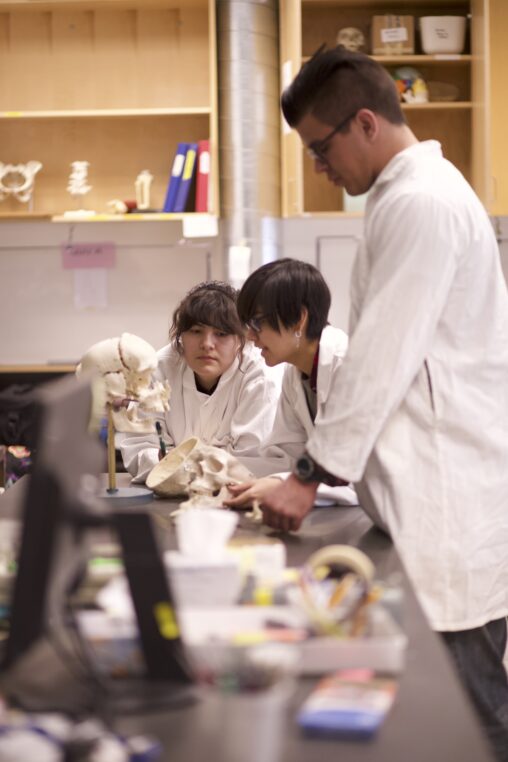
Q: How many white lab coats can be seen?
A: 3